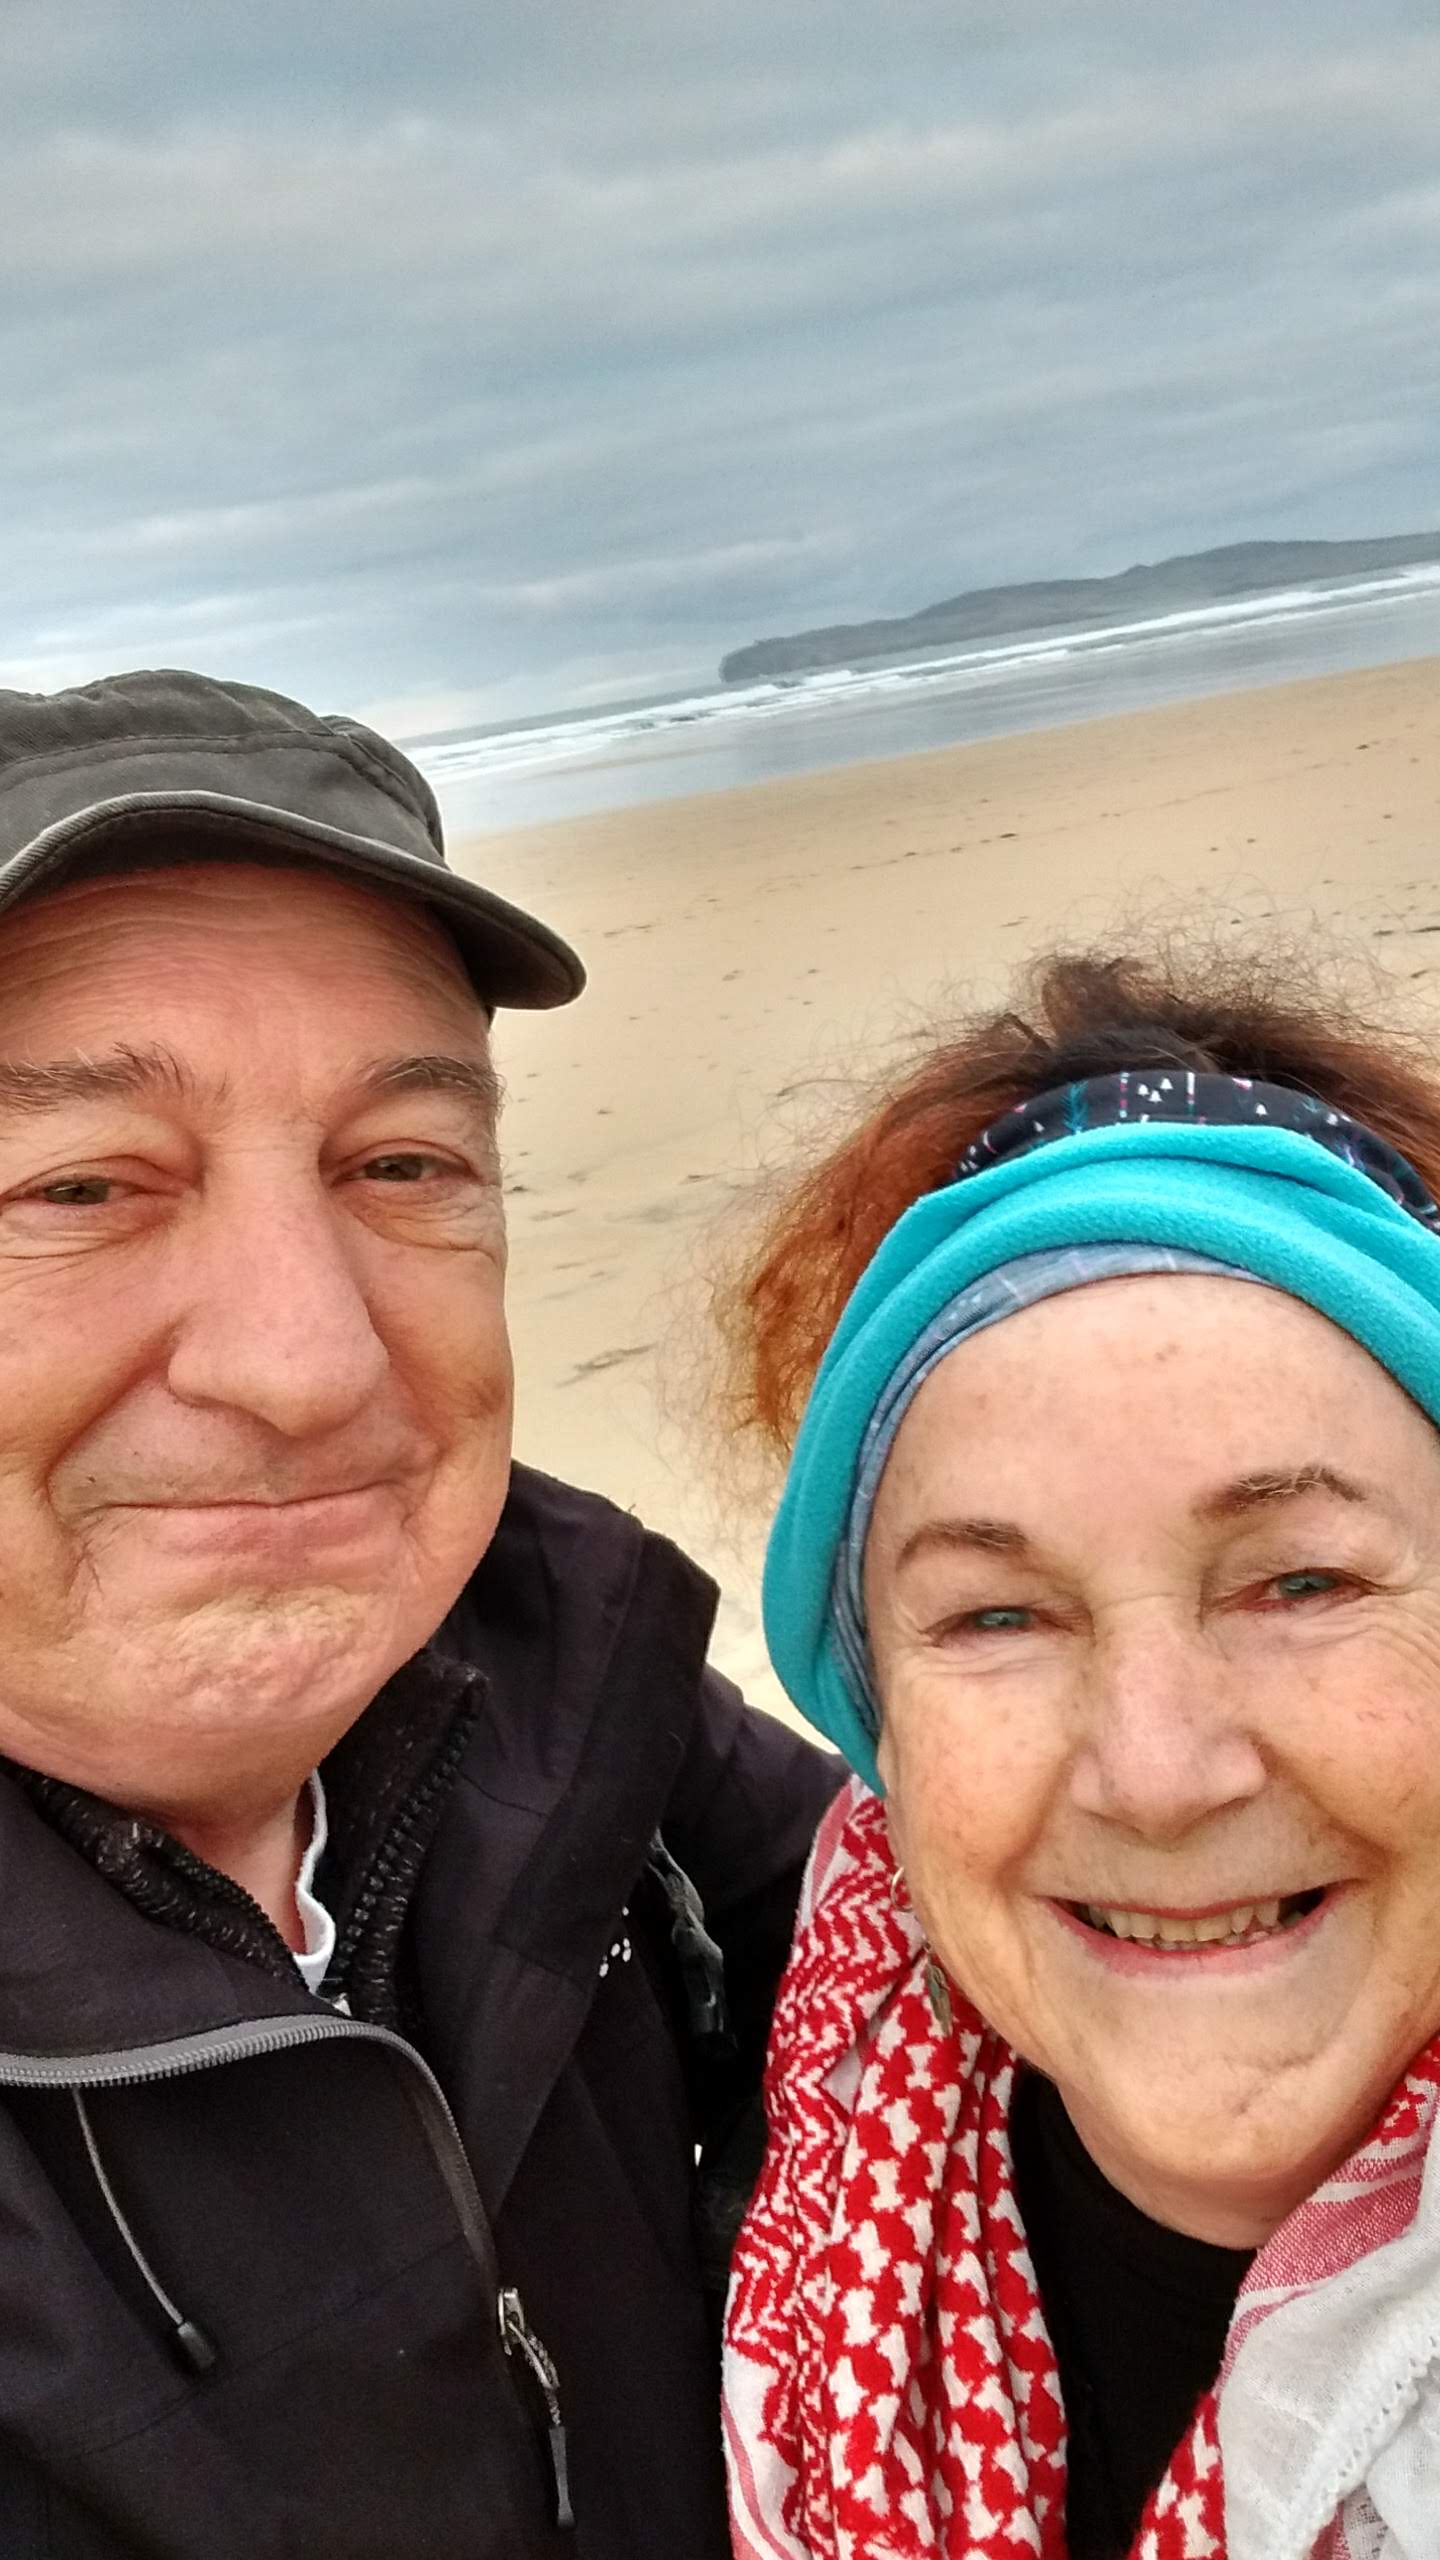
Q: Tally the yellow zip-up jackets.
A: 0